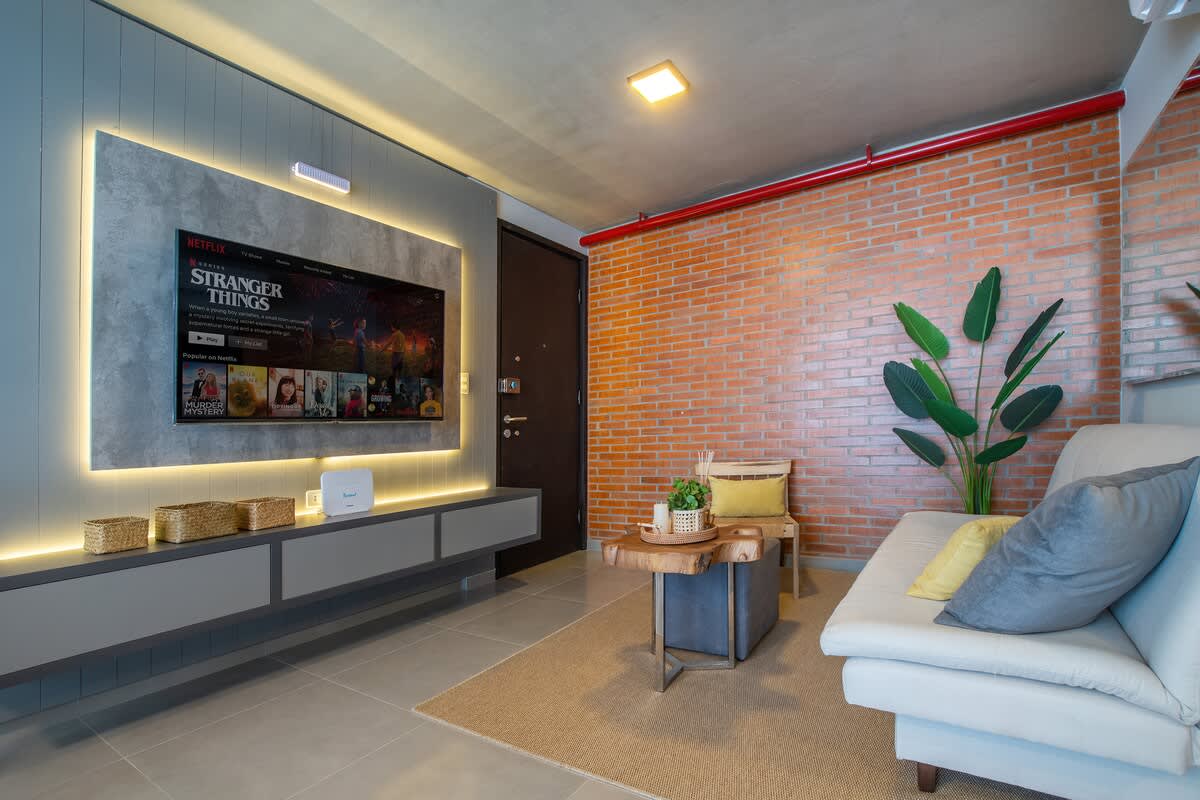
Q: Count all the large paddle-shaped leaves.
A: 10